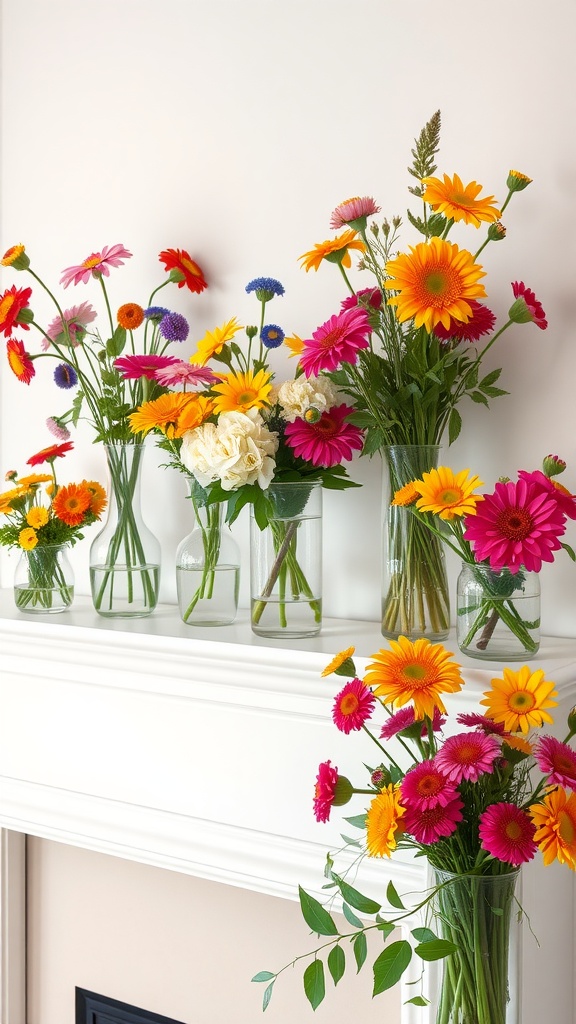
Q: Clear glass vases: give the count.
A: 7